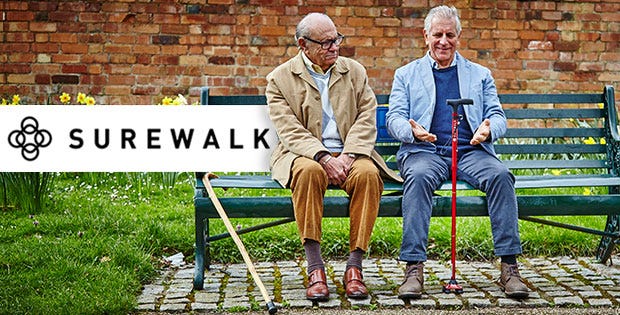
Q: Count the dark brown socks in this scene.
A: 2